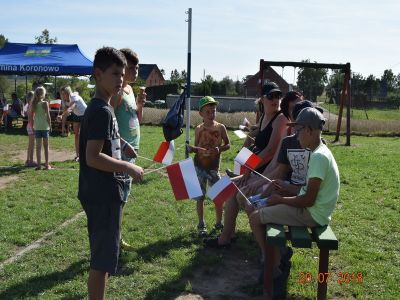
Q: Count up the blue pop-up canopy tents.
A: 1